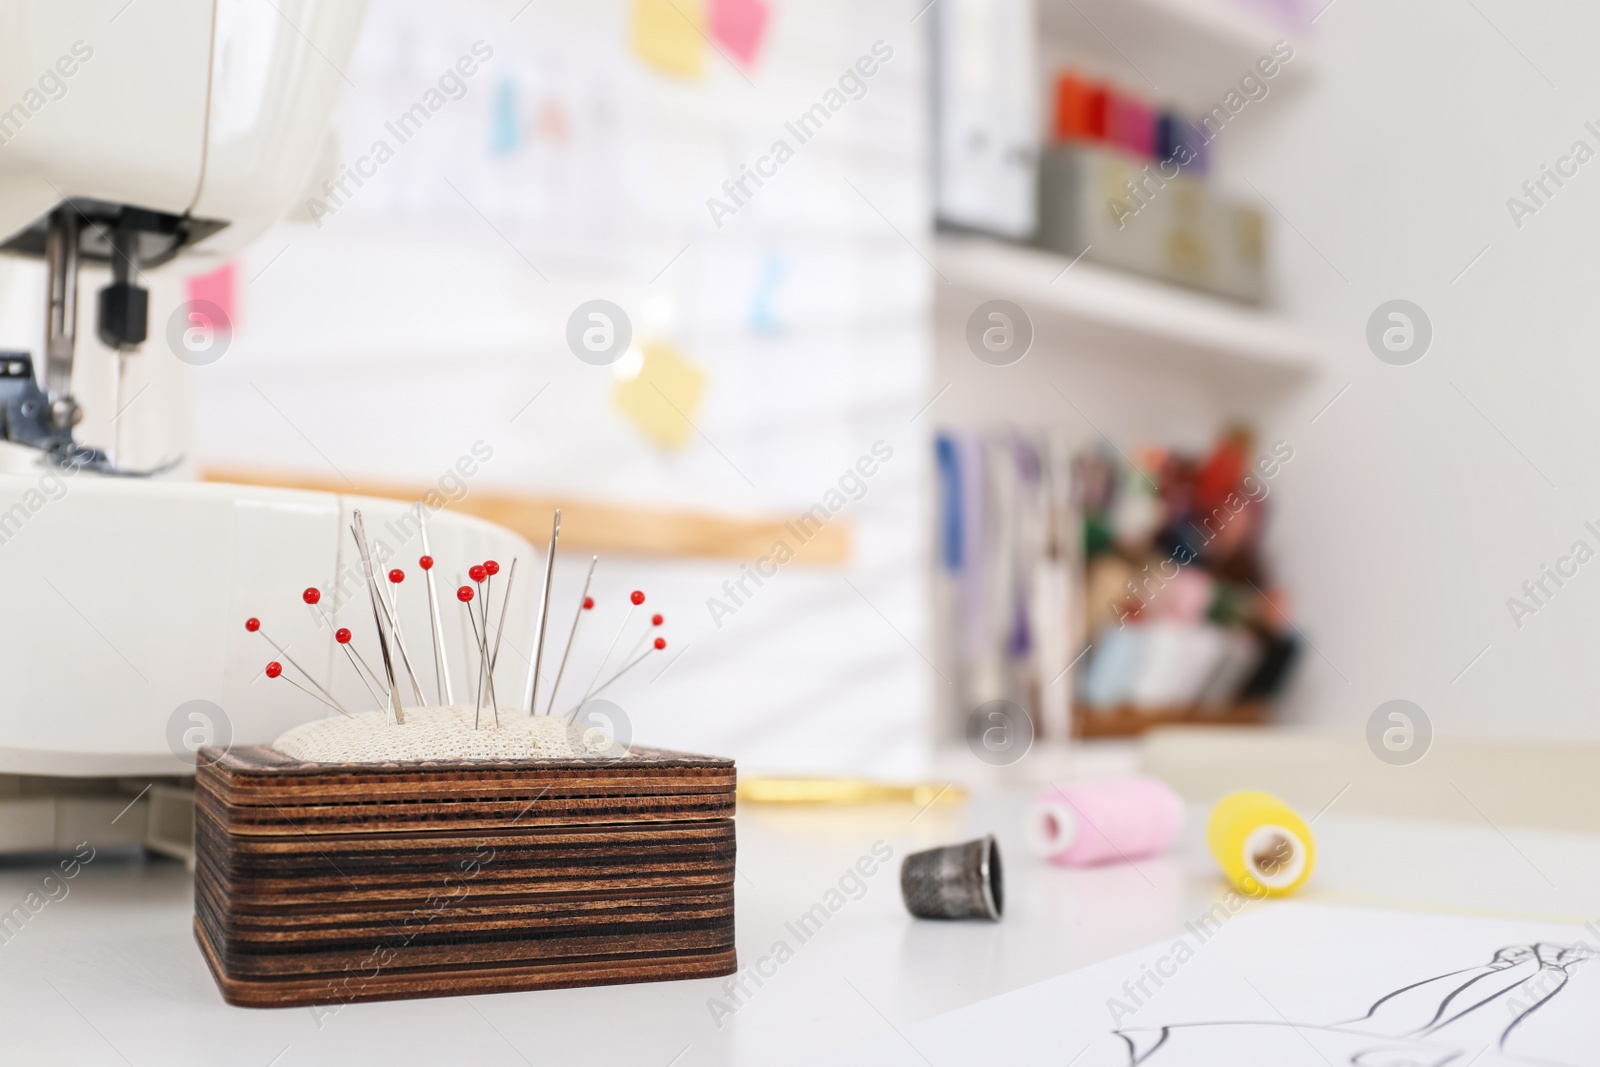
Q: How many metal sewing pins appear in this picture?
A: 13